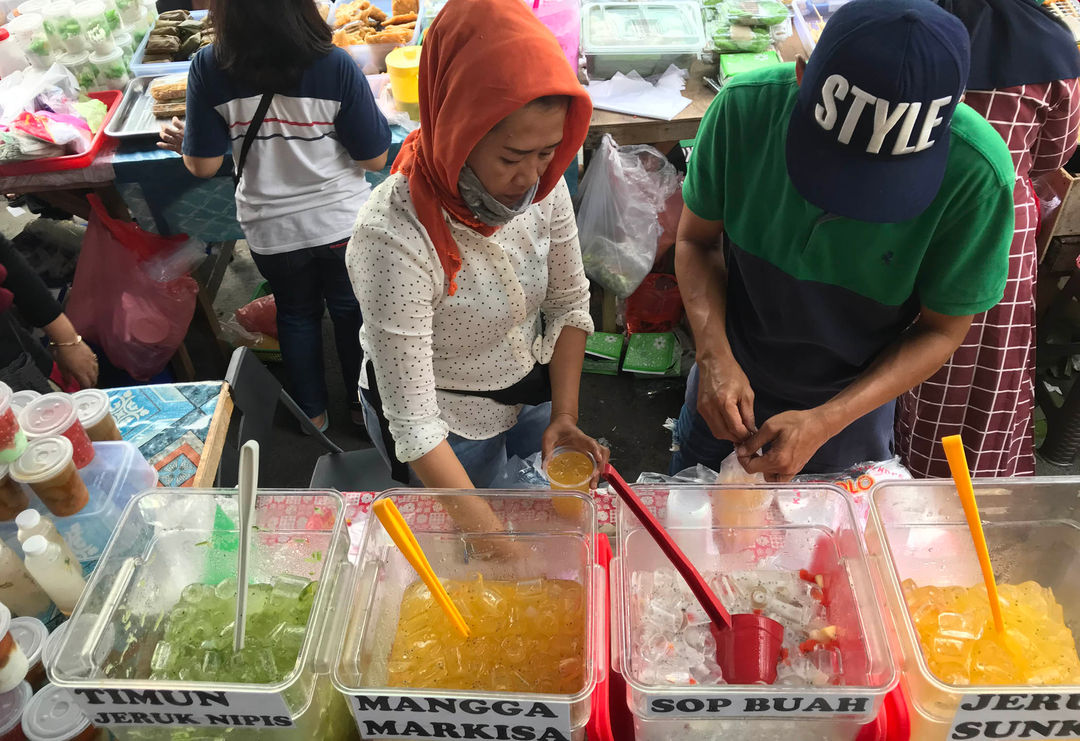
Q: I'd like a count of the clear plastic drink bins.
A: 4